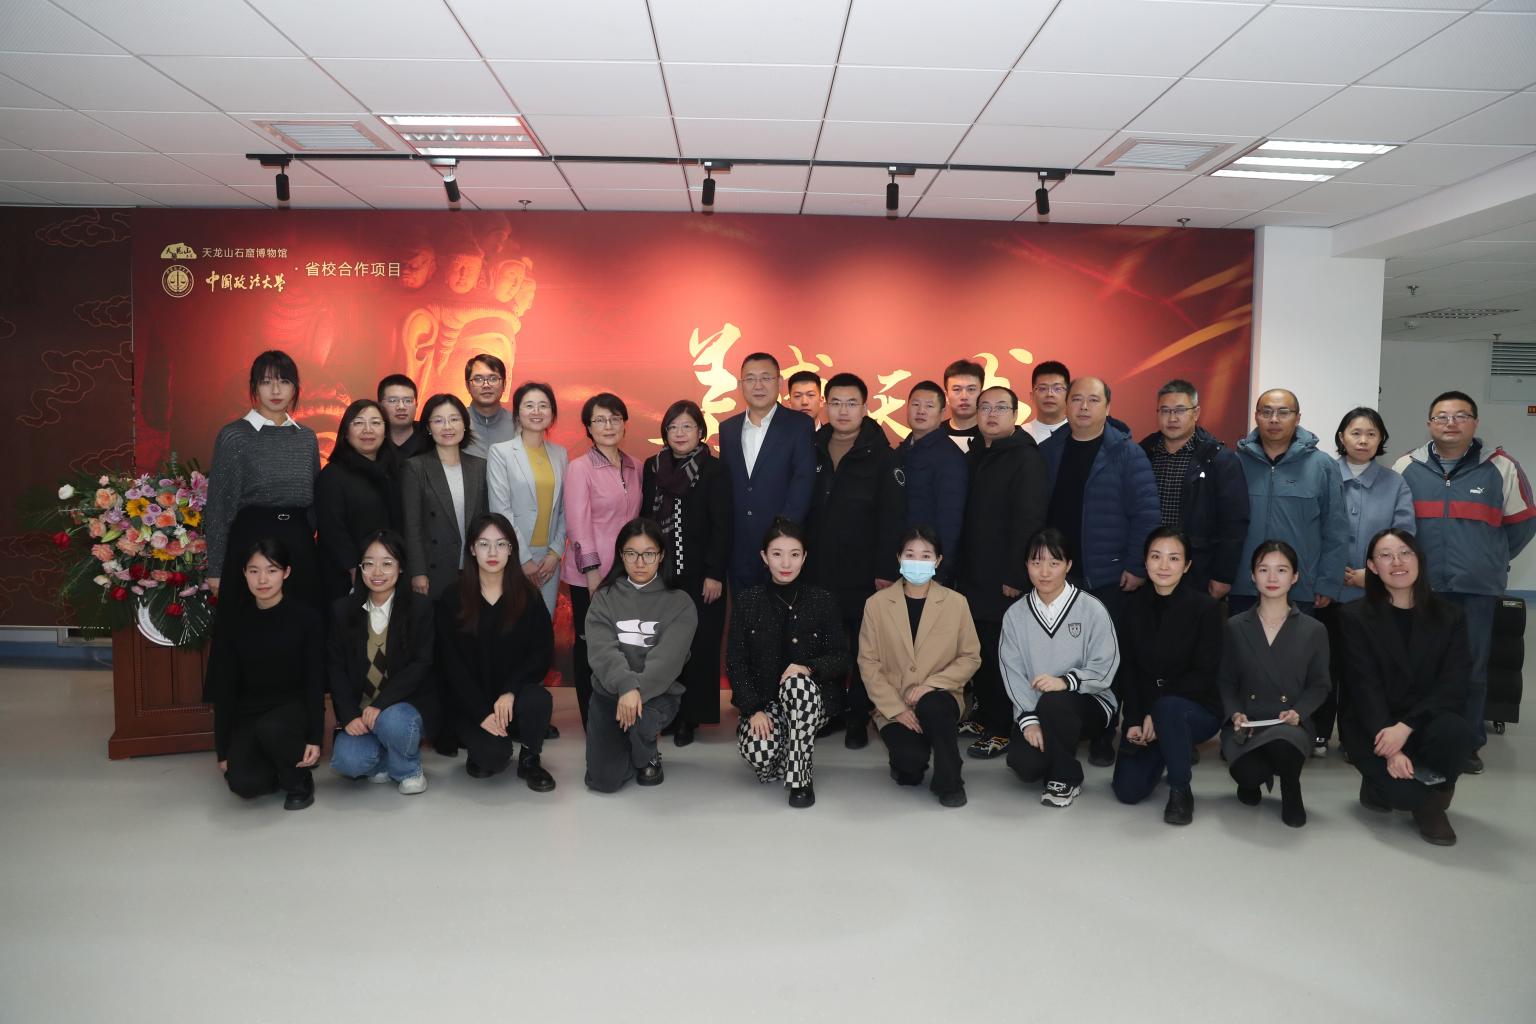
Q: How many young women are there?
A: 11